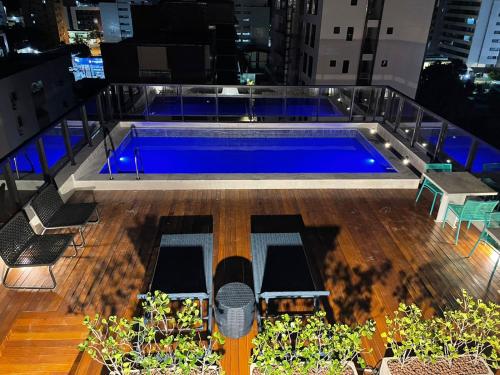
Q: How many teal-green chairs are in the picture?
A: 3